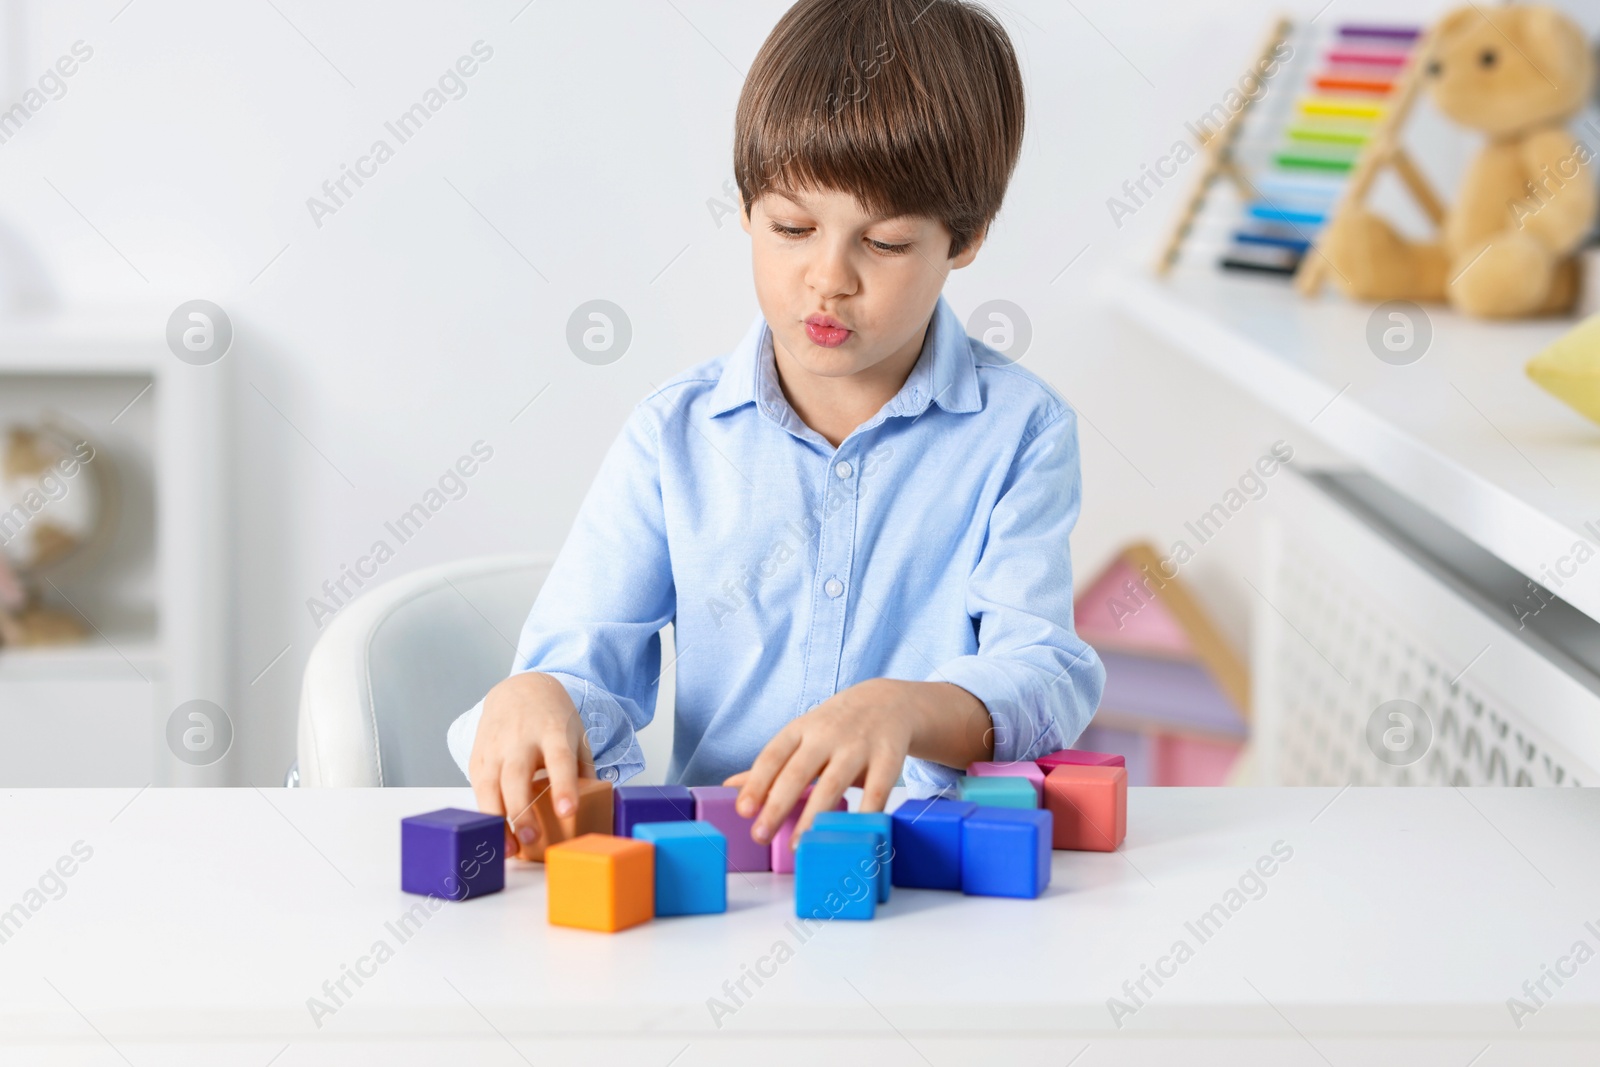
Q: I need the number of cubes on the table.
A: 15